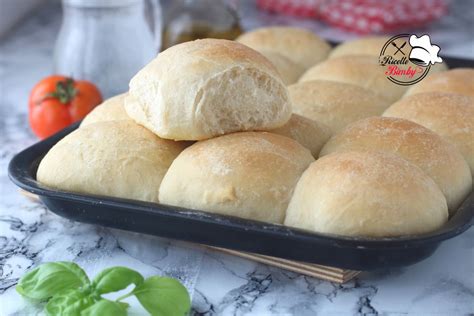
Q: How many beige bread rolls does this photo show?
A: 14